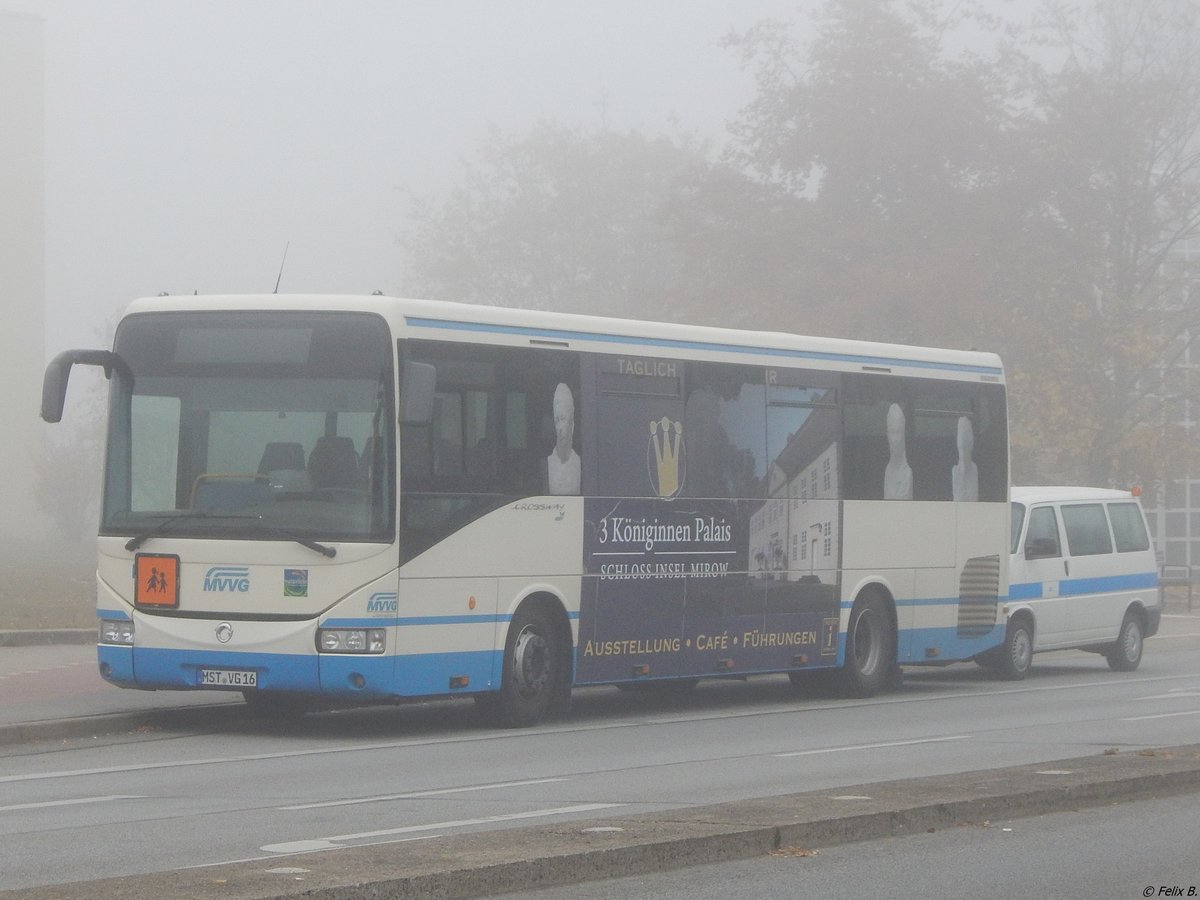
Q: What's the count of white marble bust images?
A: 3